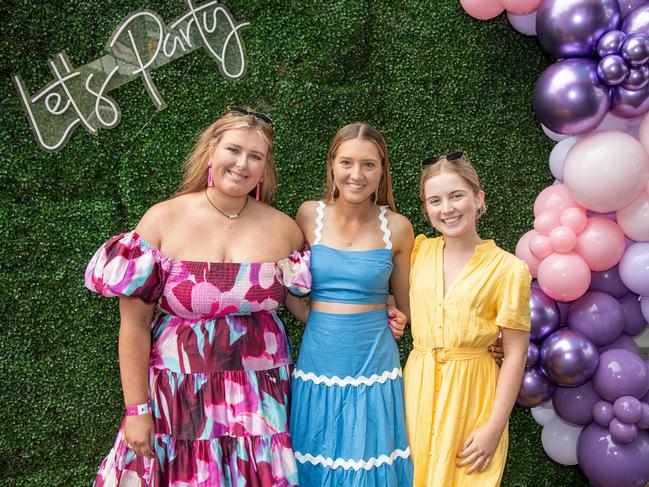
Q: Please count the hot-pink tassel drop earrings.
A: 2